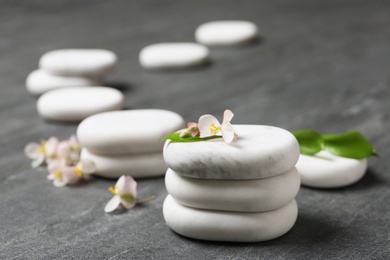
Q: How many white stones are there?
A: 11